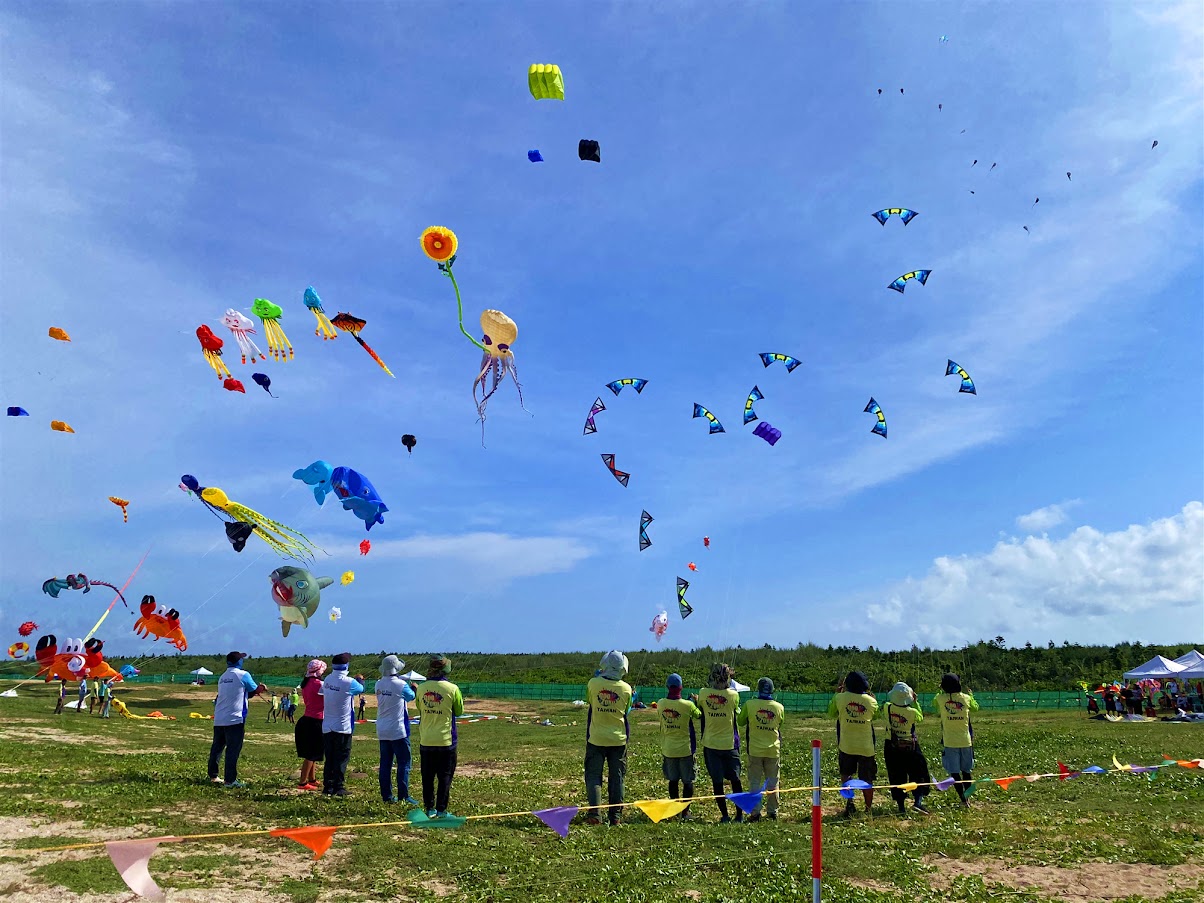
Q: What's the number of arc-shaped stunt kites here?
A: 12